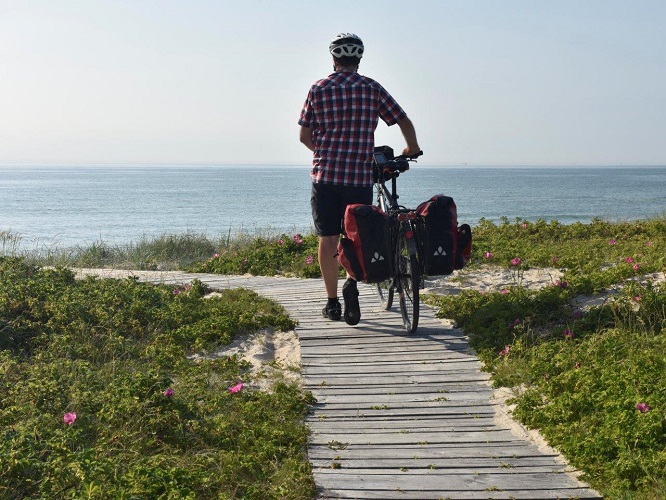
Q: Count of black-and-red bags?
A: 2